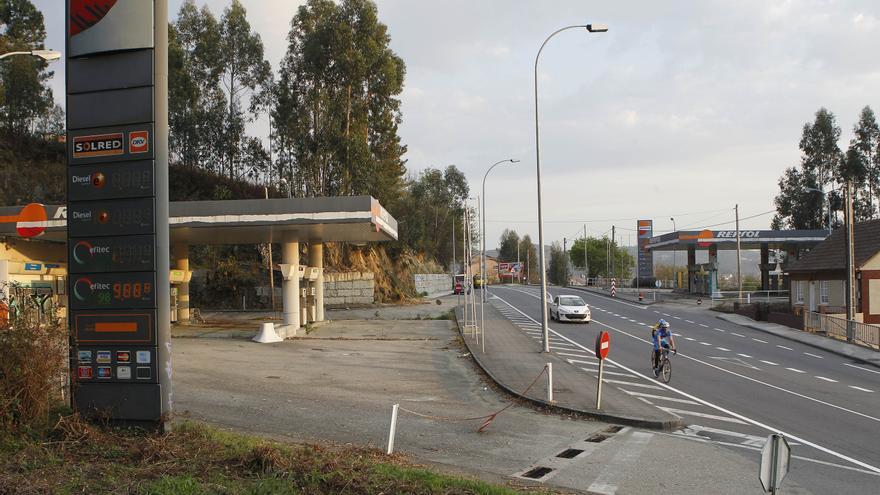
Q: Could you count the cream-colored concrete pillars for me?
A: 3